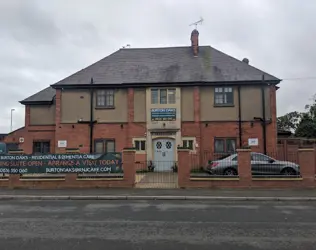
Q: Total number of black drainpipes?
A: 3